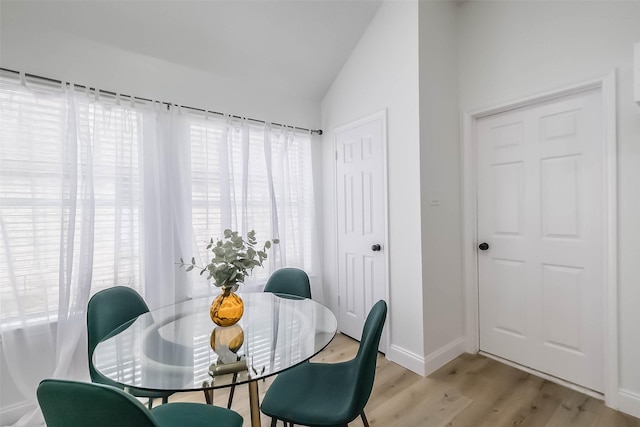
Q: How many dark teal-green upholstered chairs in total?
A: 4